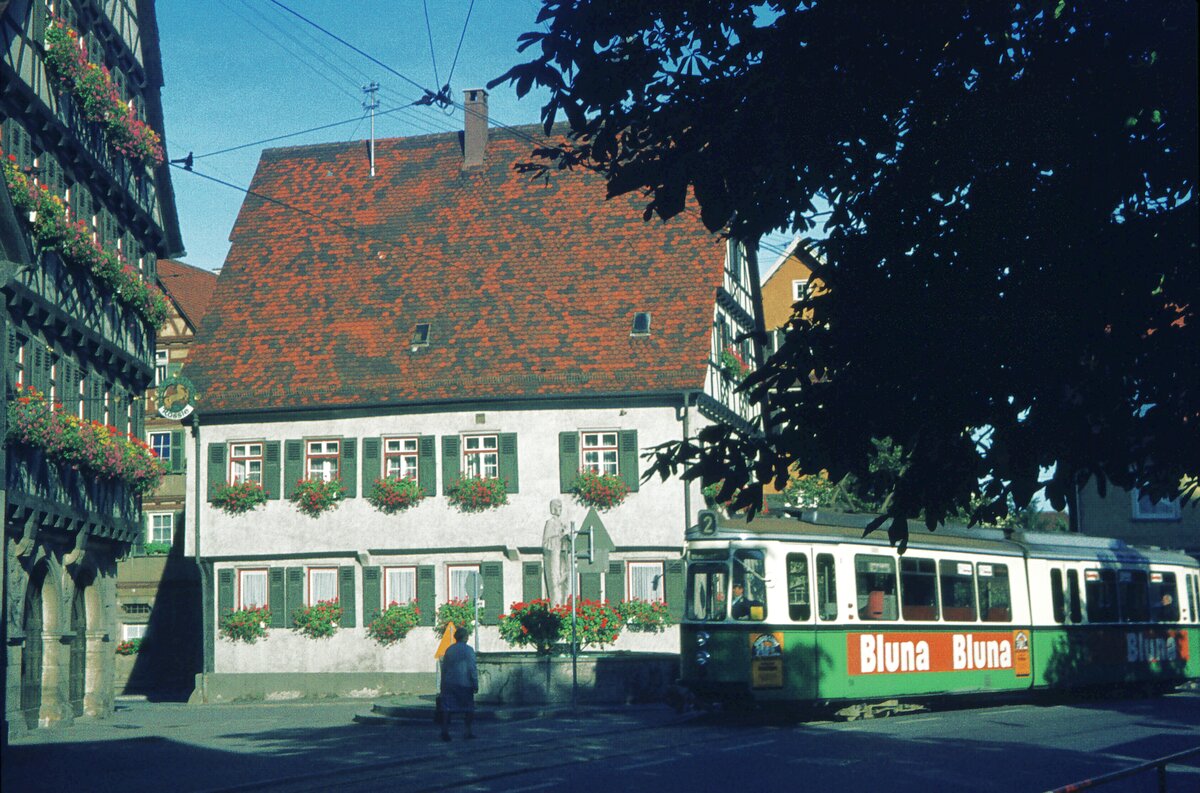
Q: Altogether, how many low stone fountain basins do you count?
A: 1